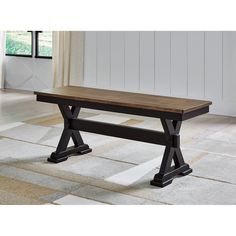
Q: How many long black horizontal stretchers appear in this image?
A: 1